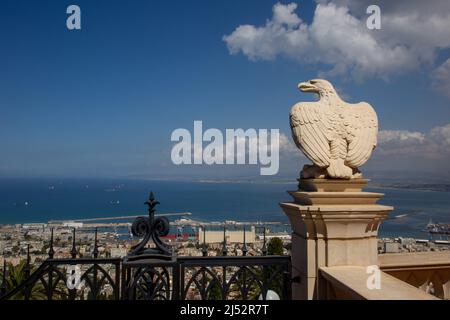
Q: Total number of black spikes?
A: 9